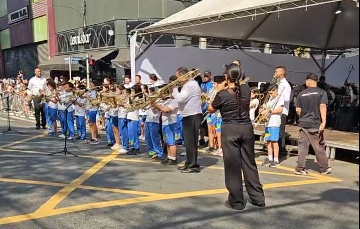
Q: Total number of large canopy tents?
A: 1